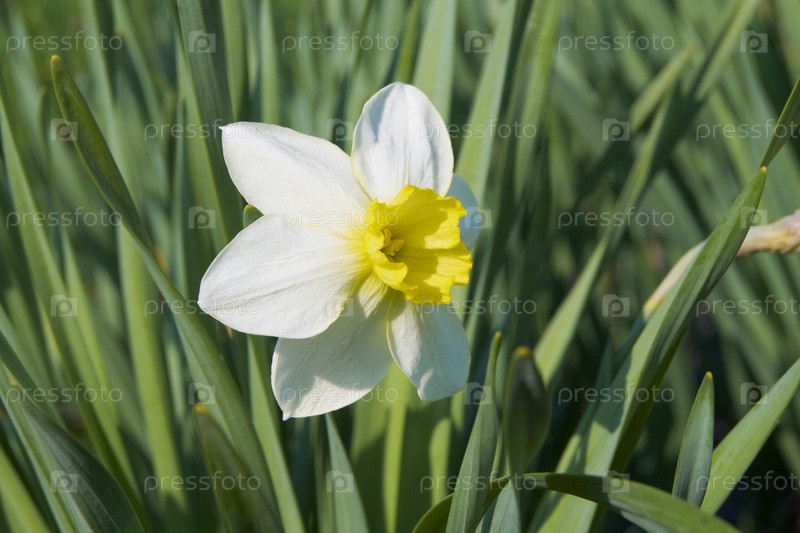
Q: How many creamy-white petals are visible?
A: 6